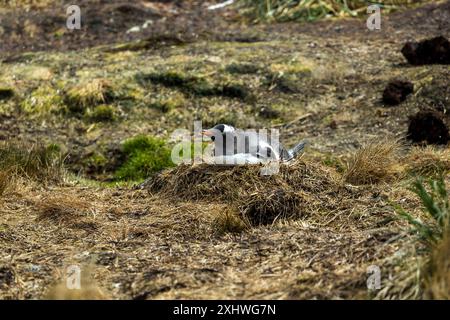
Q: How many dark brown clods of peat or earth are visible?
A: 3